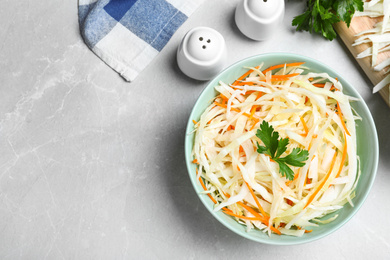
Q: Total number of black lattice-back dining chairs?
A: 0